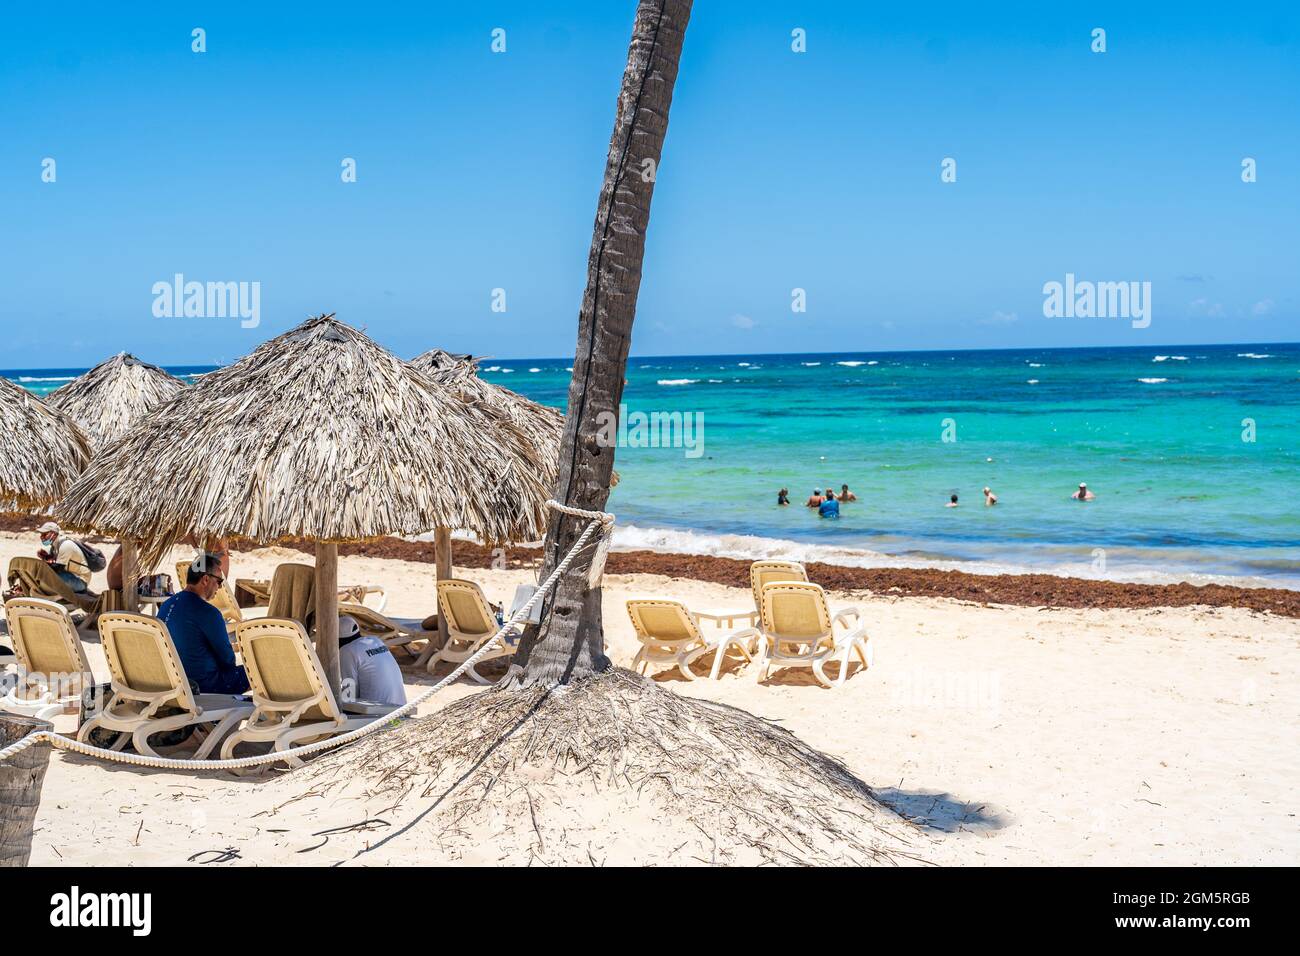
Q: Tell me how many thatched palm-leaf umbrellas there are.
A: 4